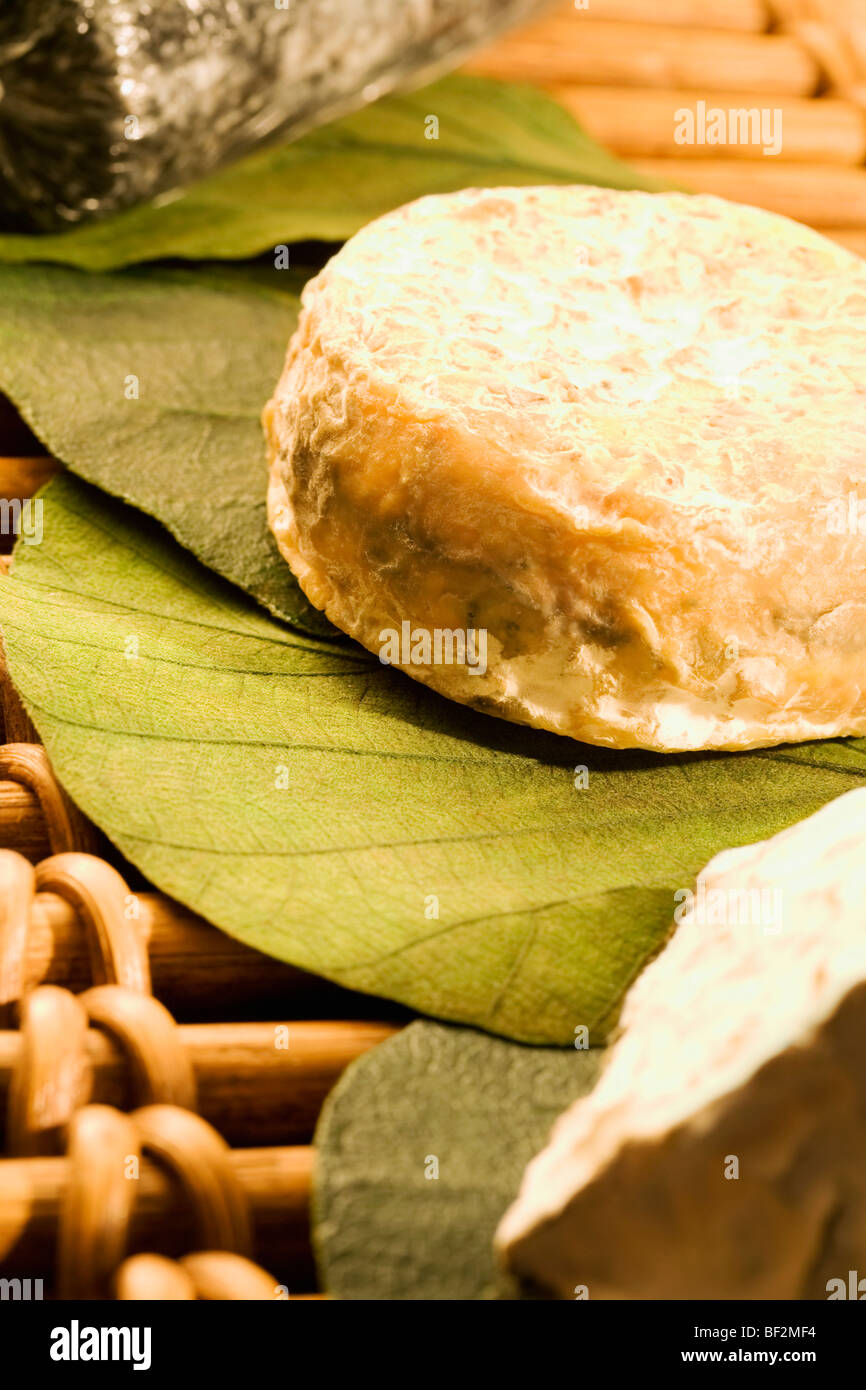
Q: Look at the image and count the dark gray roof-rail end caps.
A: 0